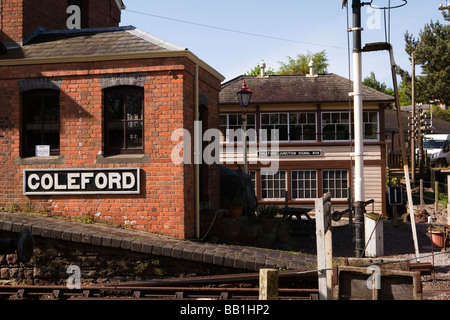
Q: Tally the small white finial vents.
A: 2